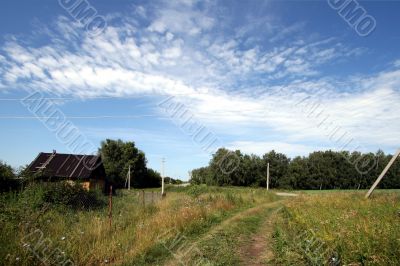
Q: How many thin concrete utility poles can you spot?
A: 4